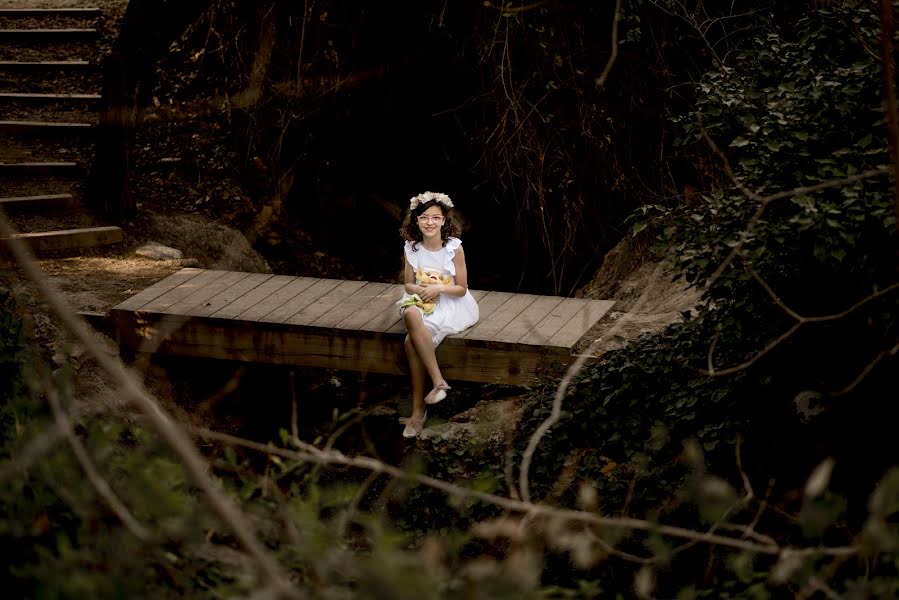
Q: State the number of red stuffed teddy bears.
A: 0